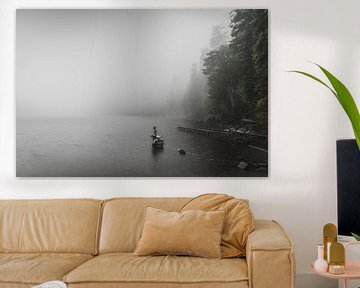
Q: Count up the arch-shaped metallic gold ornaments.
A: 2